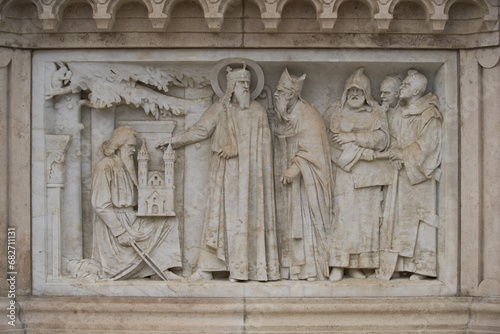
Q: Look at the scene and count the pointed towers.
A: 2